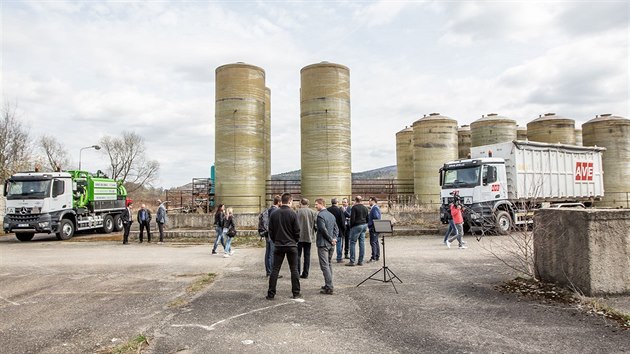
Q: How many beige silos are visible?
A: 11